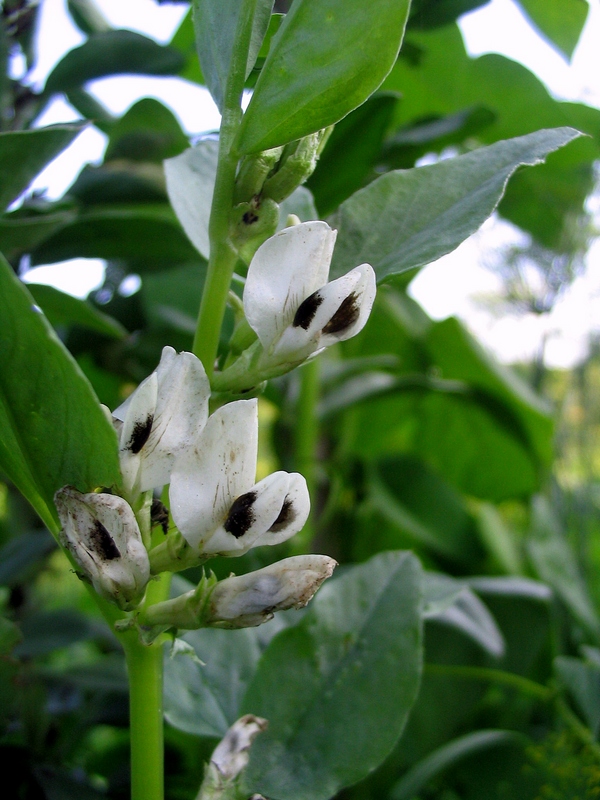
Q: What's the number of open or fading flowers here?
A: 6